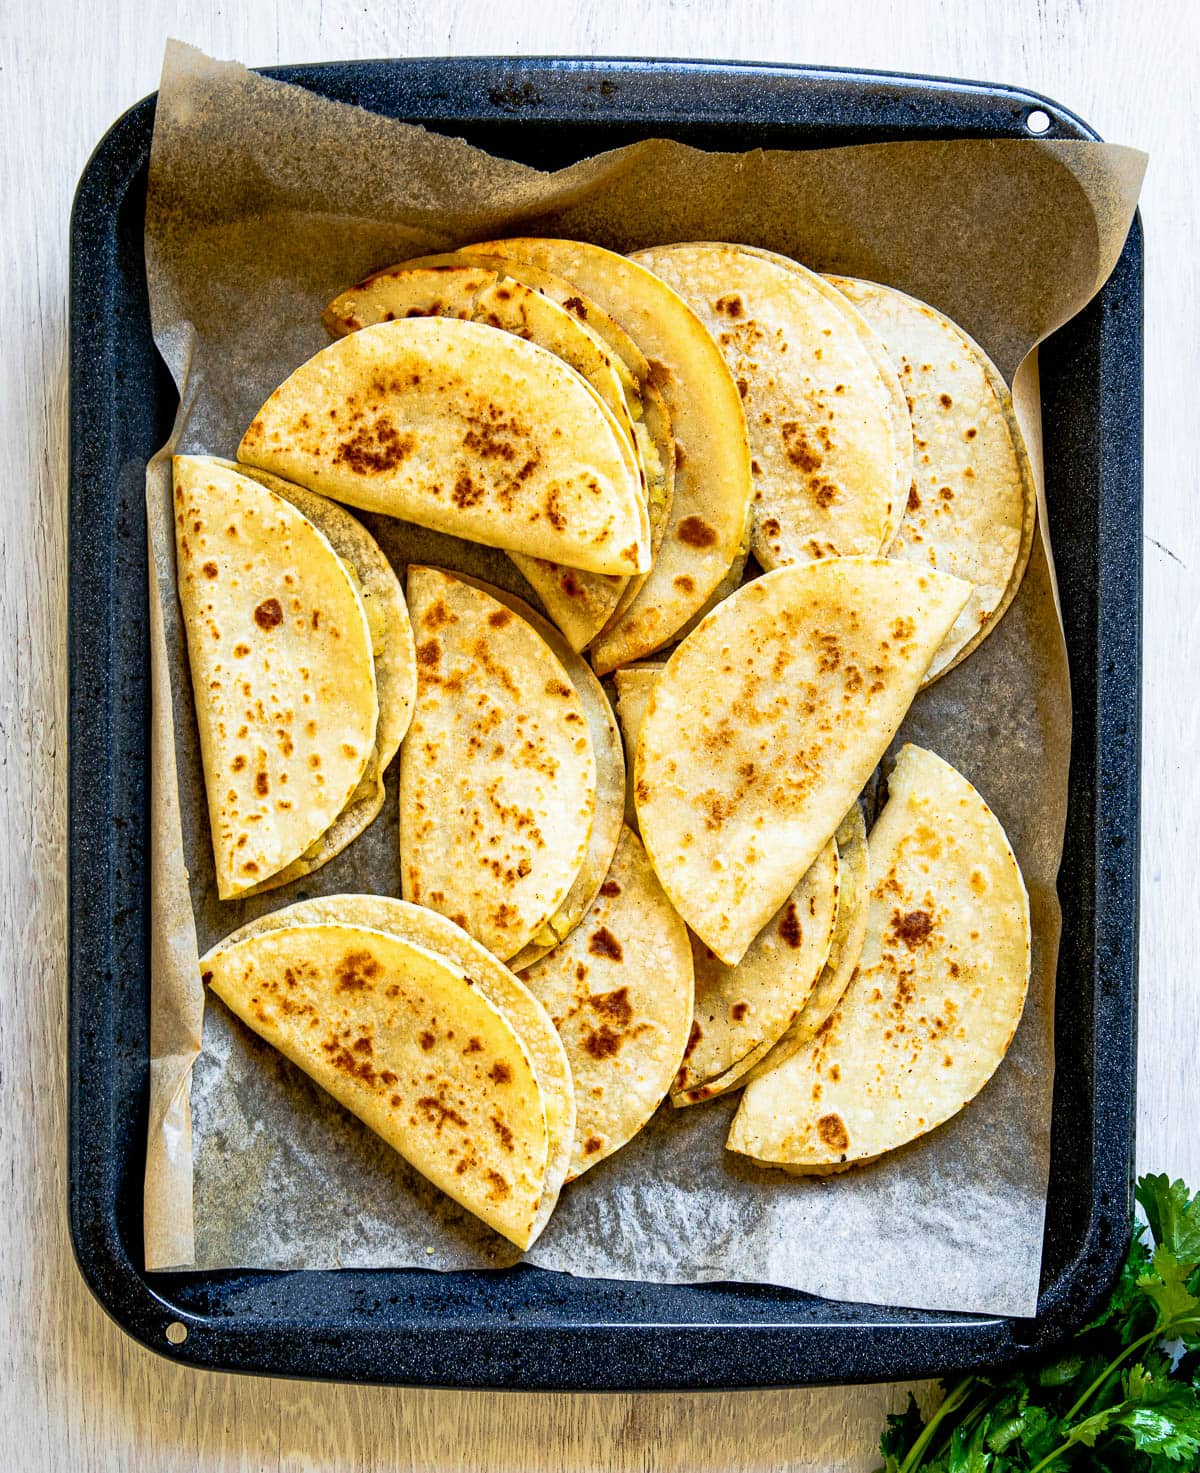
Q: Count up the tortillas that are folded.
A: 12